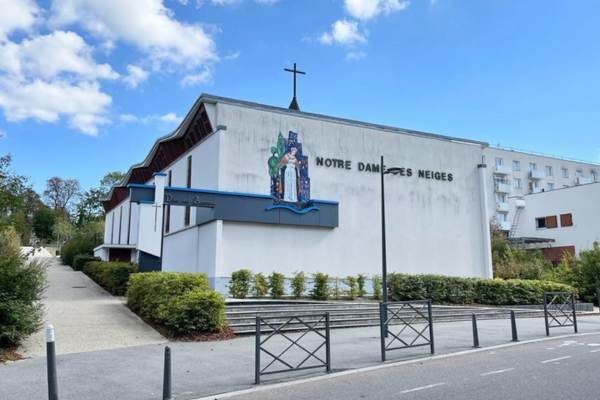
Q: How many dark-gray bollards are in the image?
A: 4